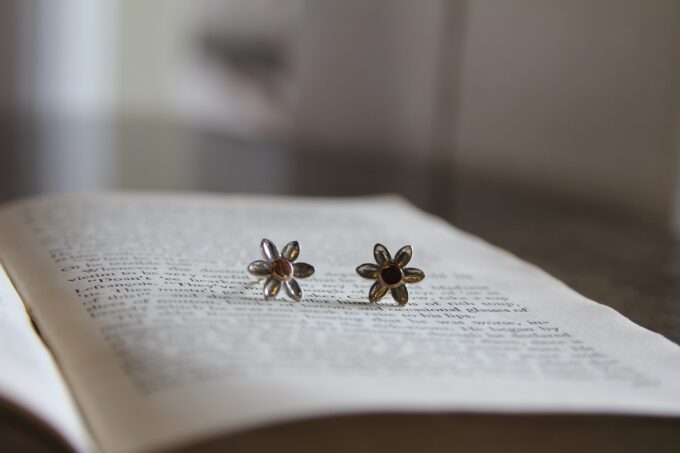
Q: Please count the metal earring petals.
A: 12